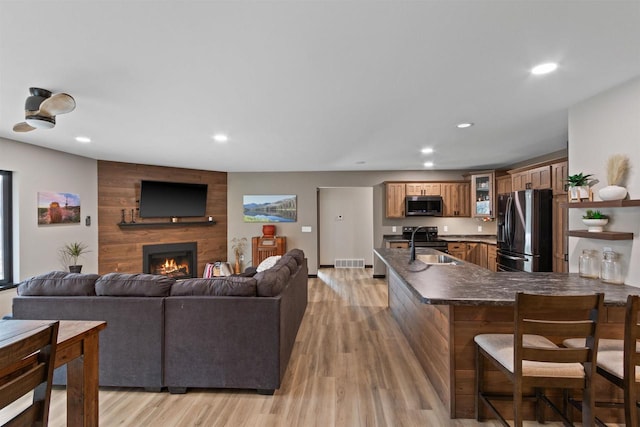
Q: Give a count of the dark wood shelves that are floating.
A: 2